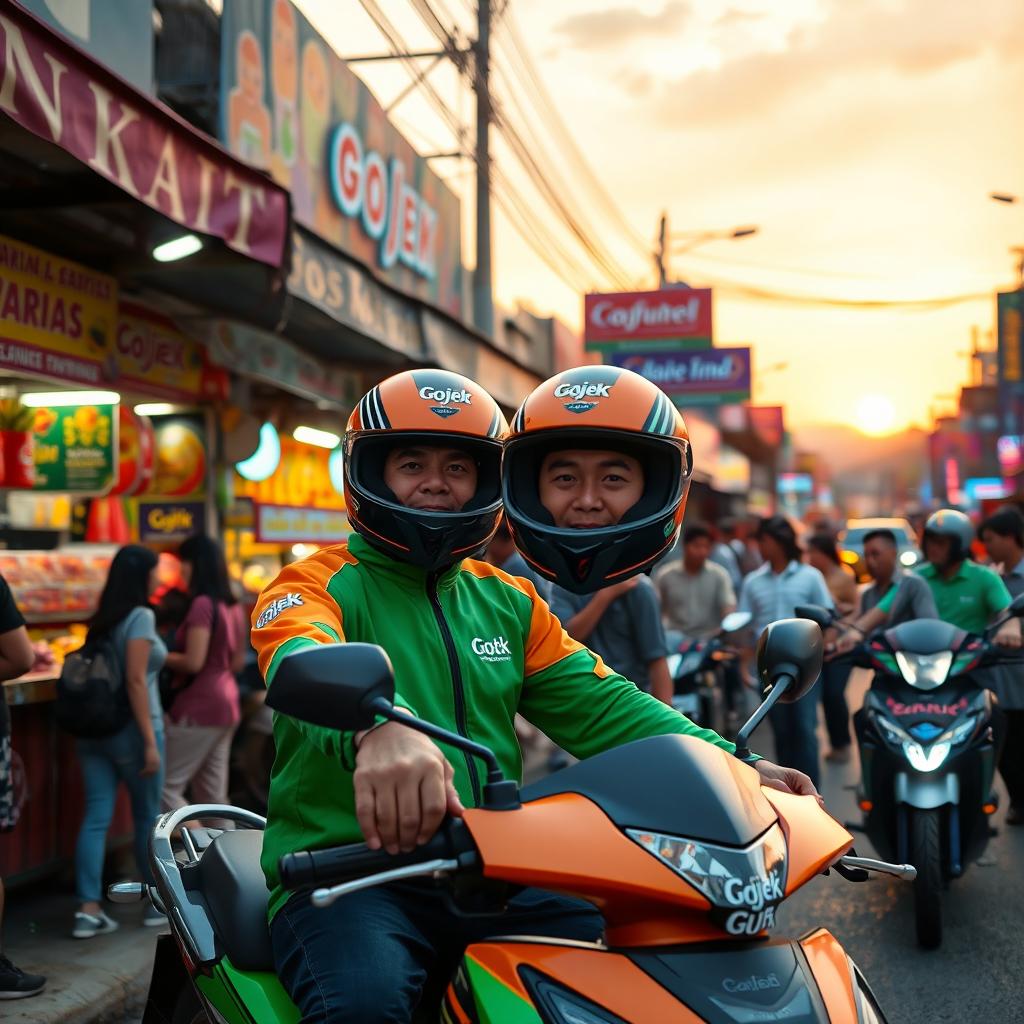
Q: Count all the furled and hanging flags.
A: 0